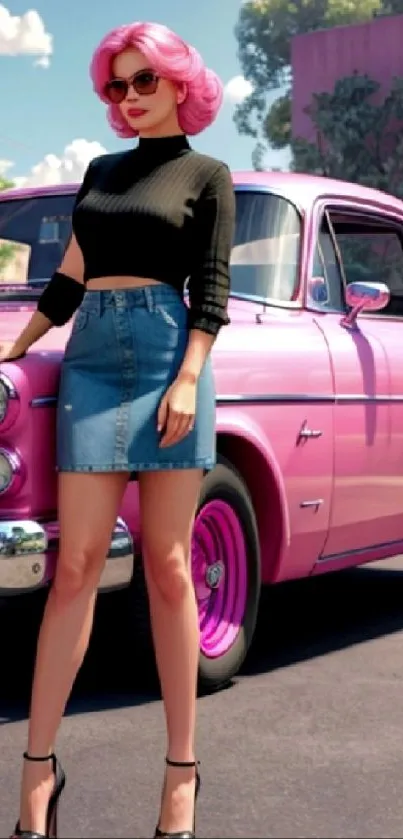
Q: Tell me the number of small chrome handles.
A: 2